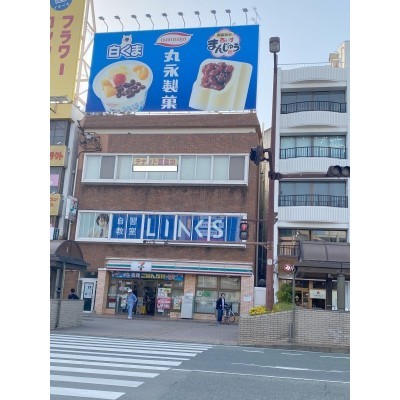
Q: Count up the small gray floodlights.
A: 10